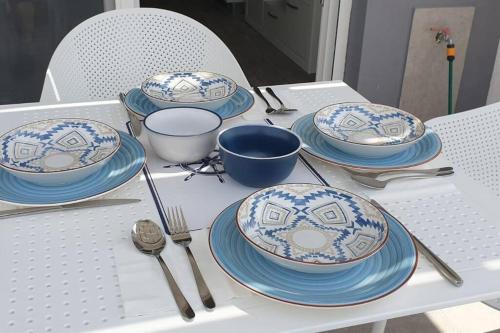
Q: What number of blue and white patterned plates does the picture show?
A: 4